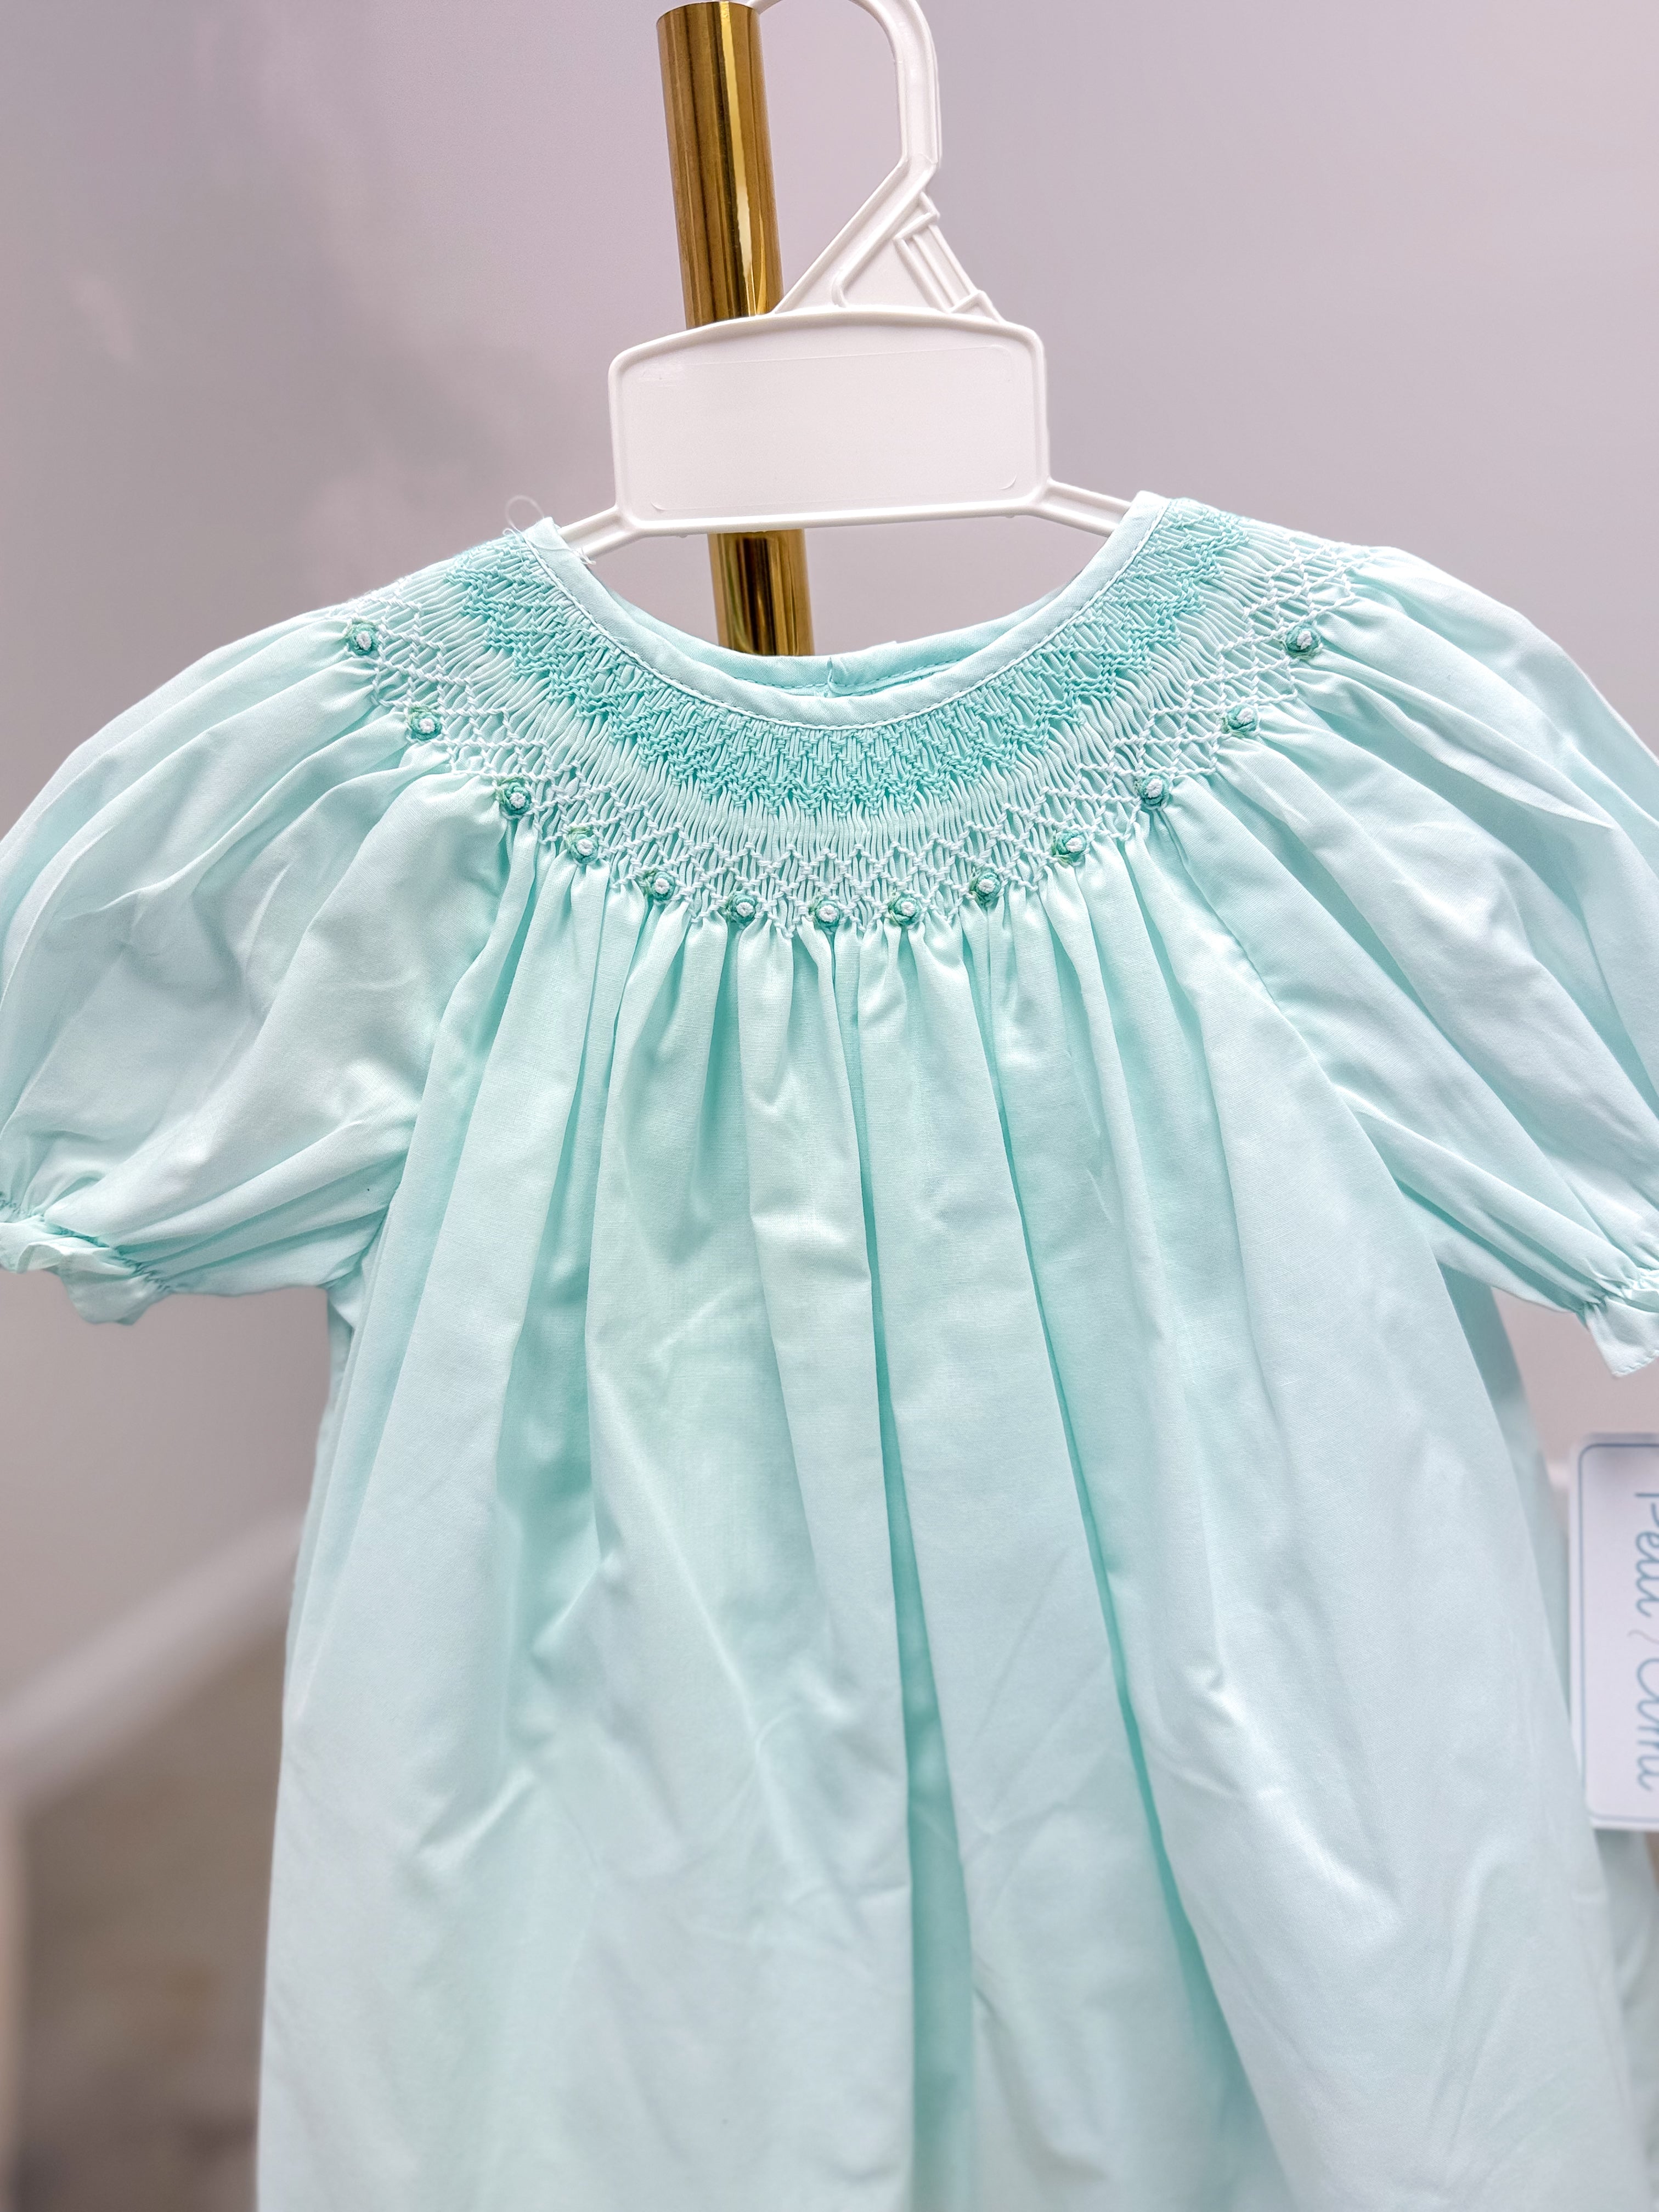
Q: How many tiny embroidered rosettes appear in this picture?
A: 13